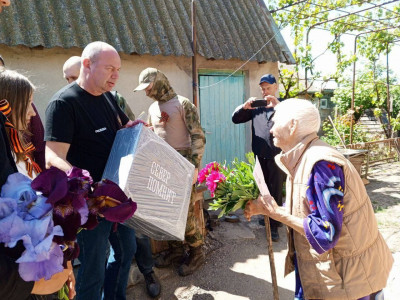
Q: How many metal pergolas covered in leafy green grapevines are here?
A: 1